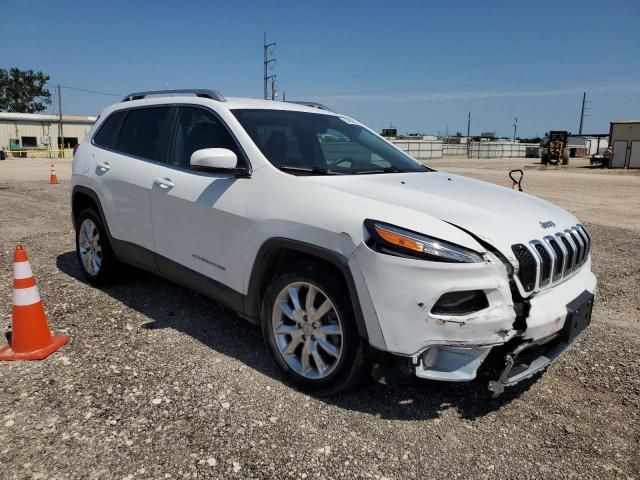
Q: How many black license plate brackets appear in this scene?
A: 1